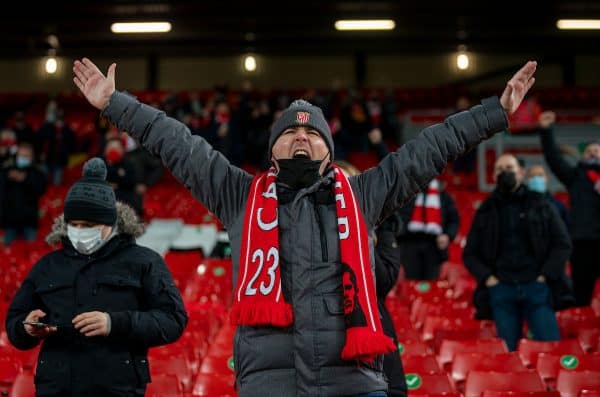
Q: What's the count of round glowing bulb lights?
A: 3